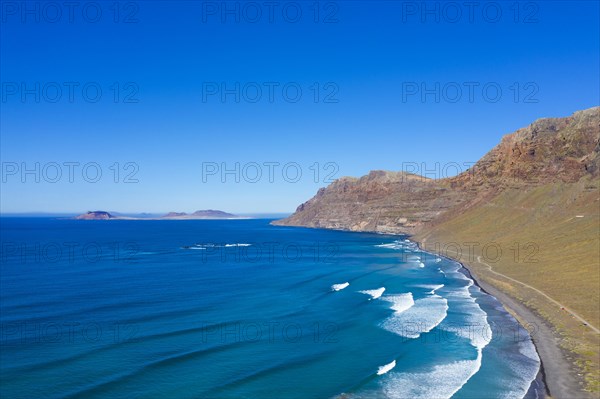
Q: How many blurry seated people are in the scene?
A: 0